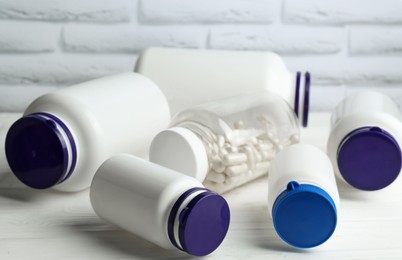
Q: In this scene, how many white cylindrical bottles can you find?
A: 5